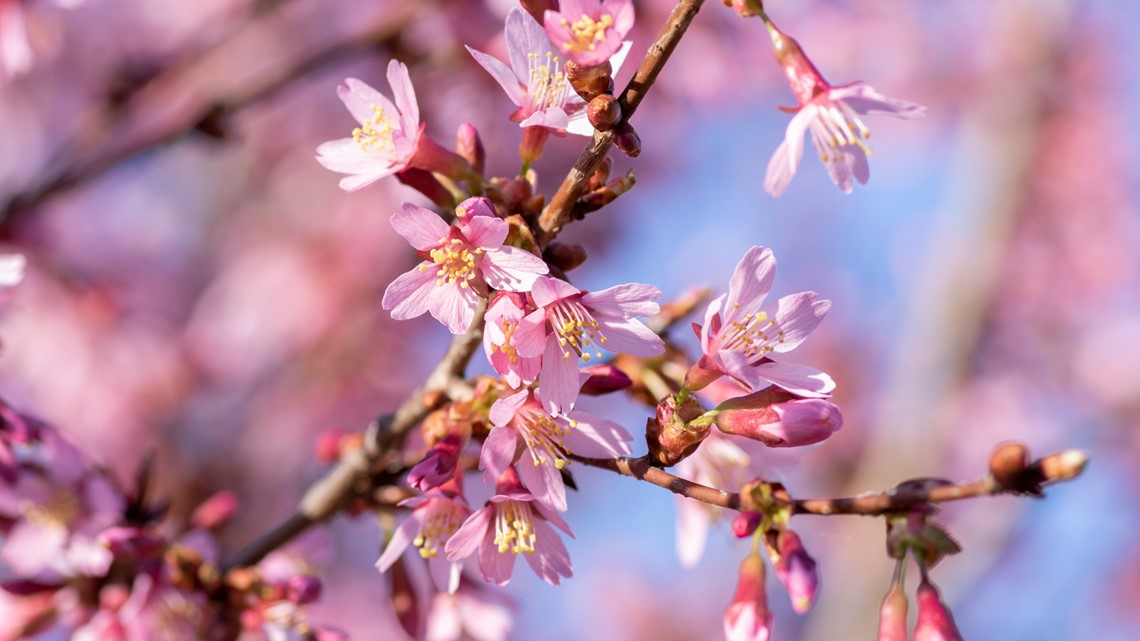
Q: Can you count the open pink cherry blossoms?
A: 11